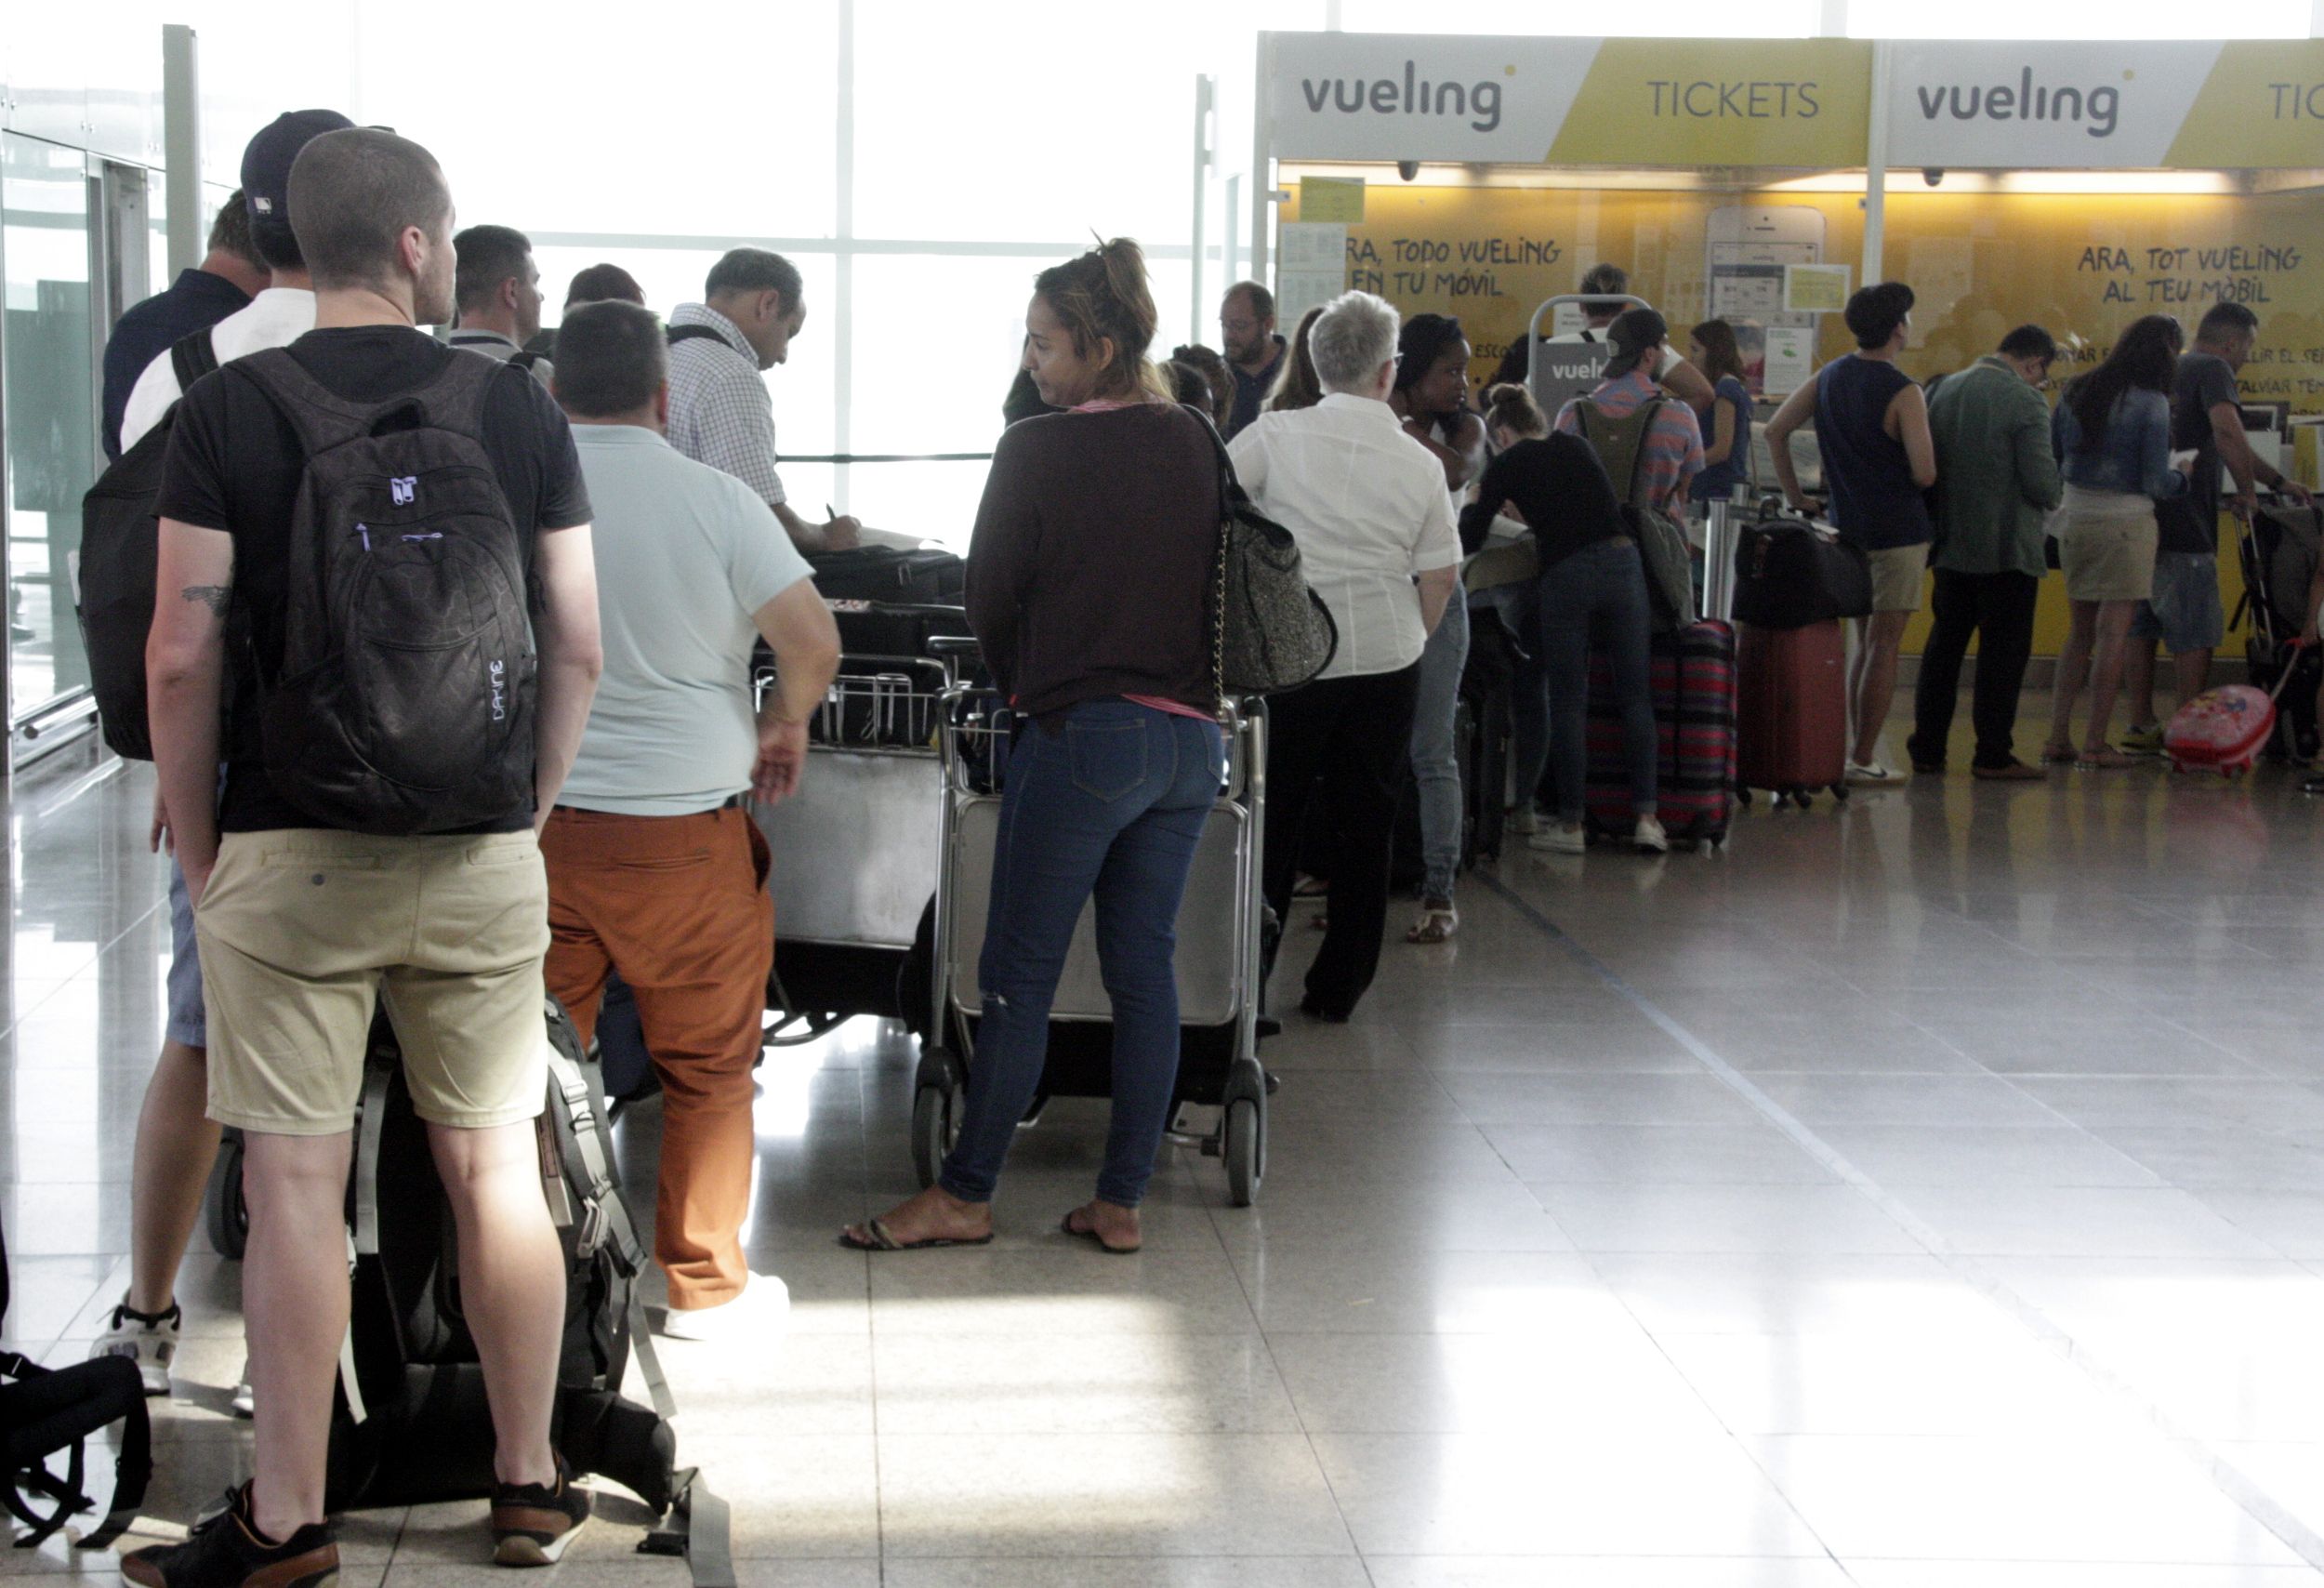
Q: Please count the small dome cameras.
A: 2